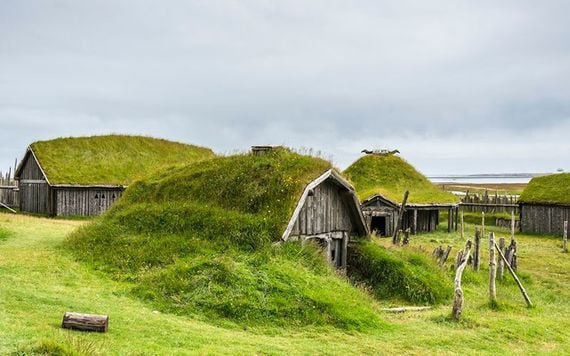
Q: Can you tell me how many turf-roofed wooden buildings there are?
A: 4